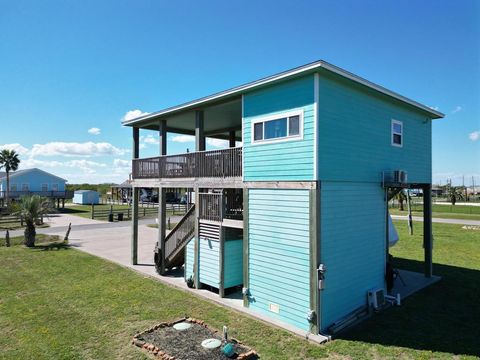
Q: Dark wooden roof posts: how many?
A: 4